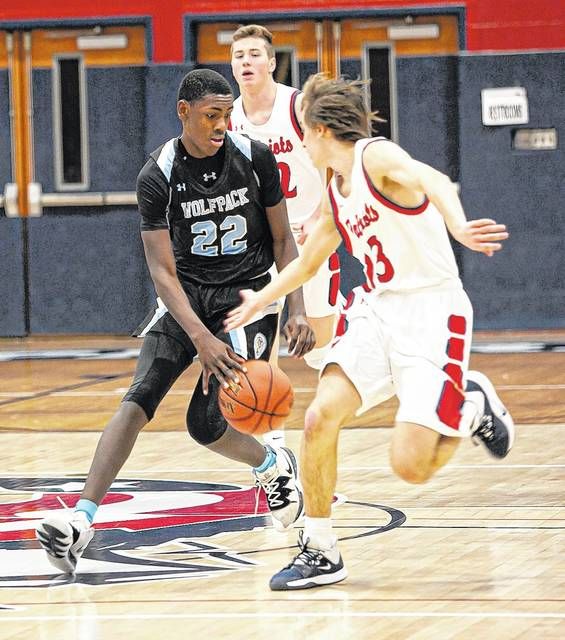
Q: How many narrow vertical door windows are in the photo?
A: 3